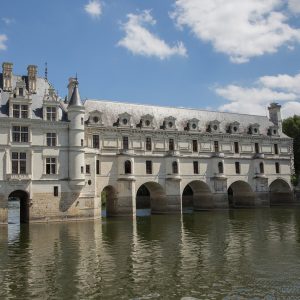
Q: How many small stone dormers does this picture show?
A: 9